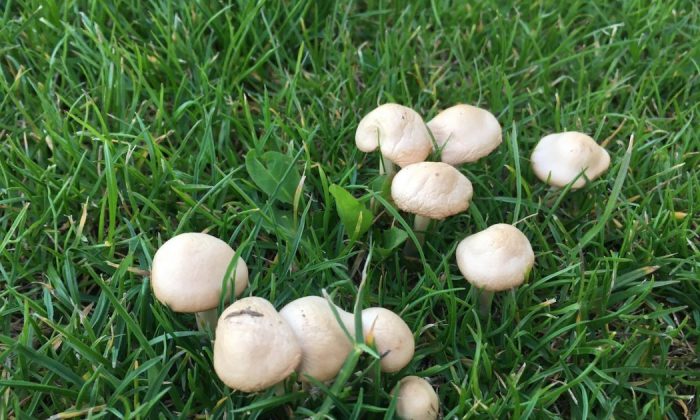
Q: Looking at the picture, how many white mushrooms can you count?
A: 10